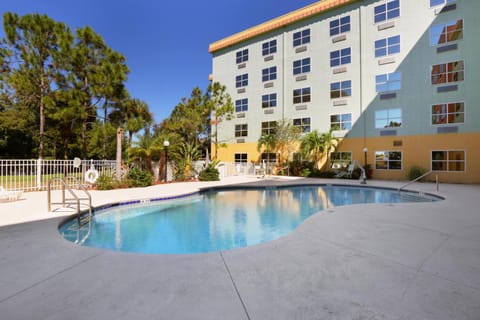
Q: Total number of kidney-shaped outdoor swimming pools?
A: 1